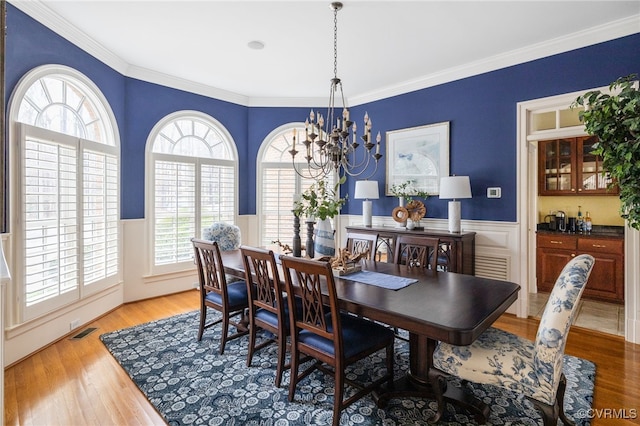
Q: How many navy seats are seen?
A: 3